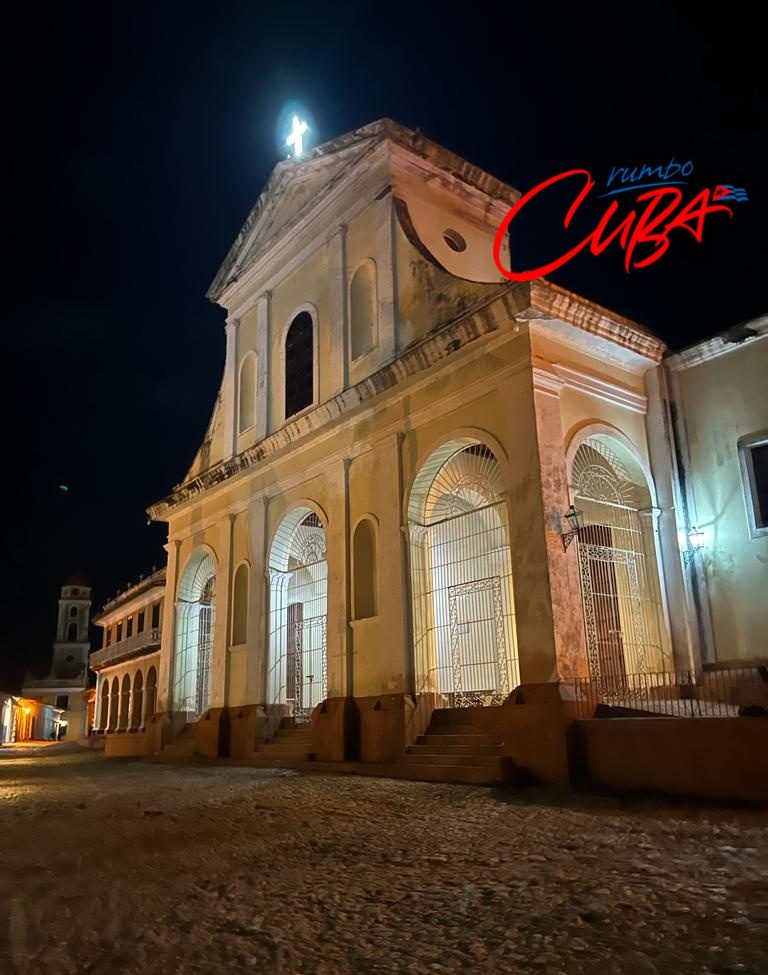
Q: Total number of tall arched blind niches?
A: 4